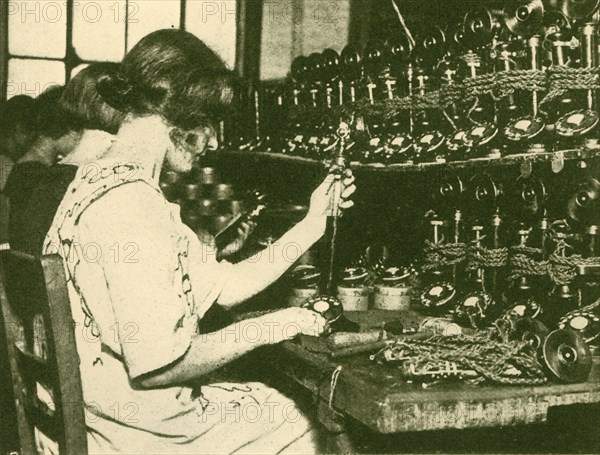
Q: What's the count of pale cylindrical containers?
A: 3